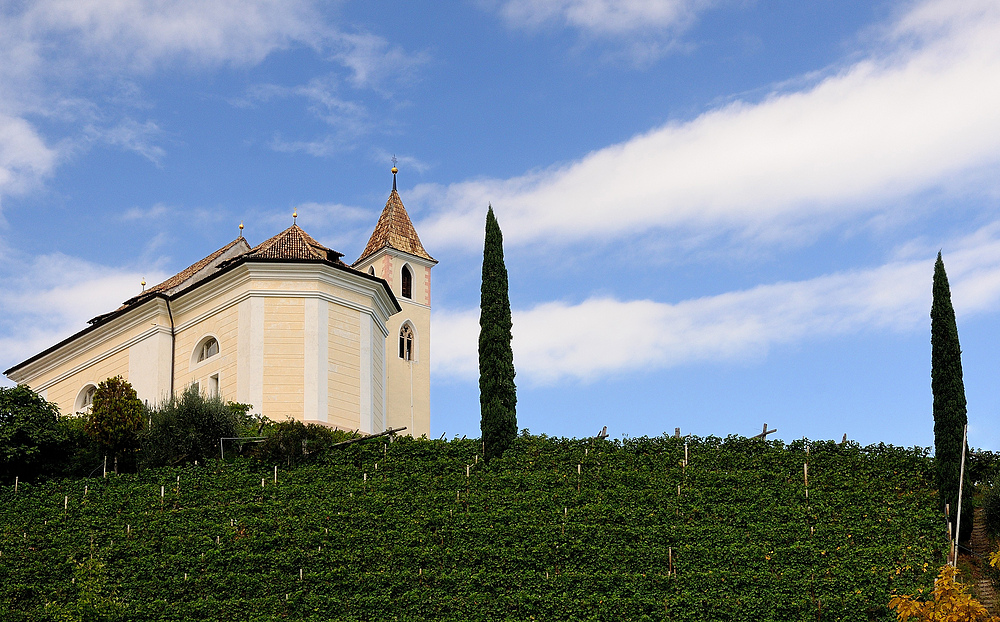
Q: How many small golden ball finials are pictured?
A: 4